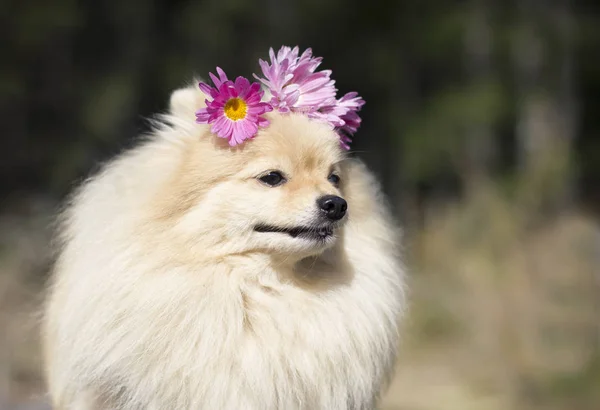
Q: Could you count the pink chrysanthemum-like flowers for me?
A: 3